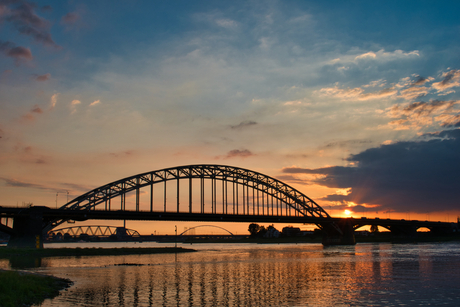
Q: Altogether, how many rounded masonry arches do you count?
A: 2